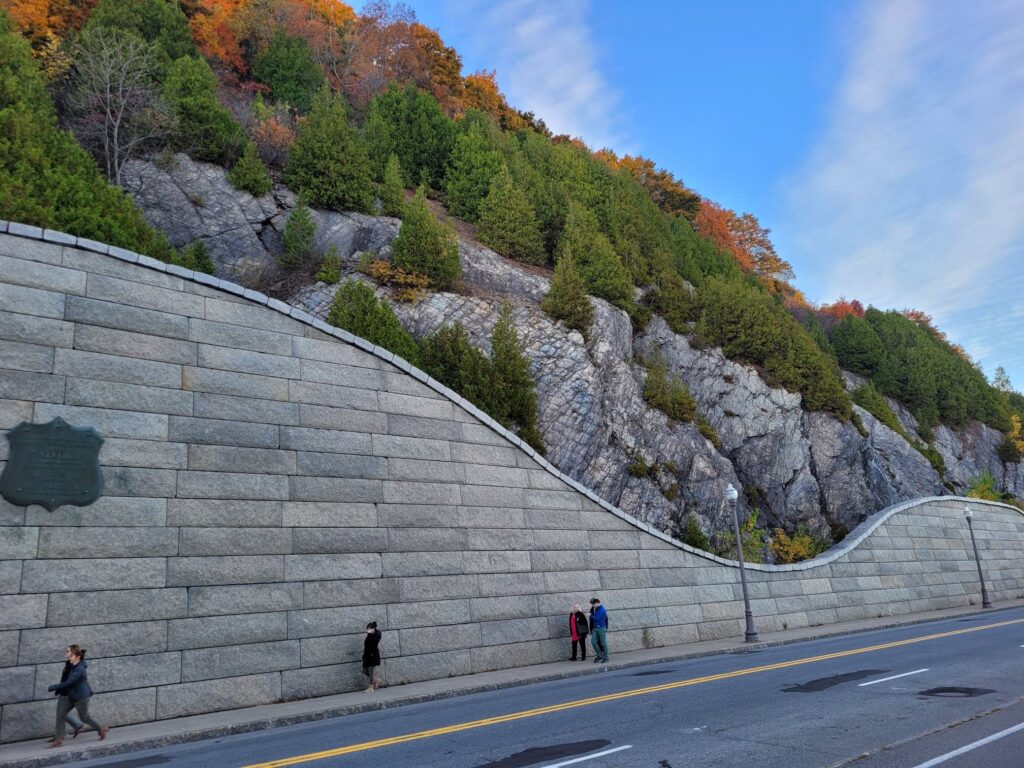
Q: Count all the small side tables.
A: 0